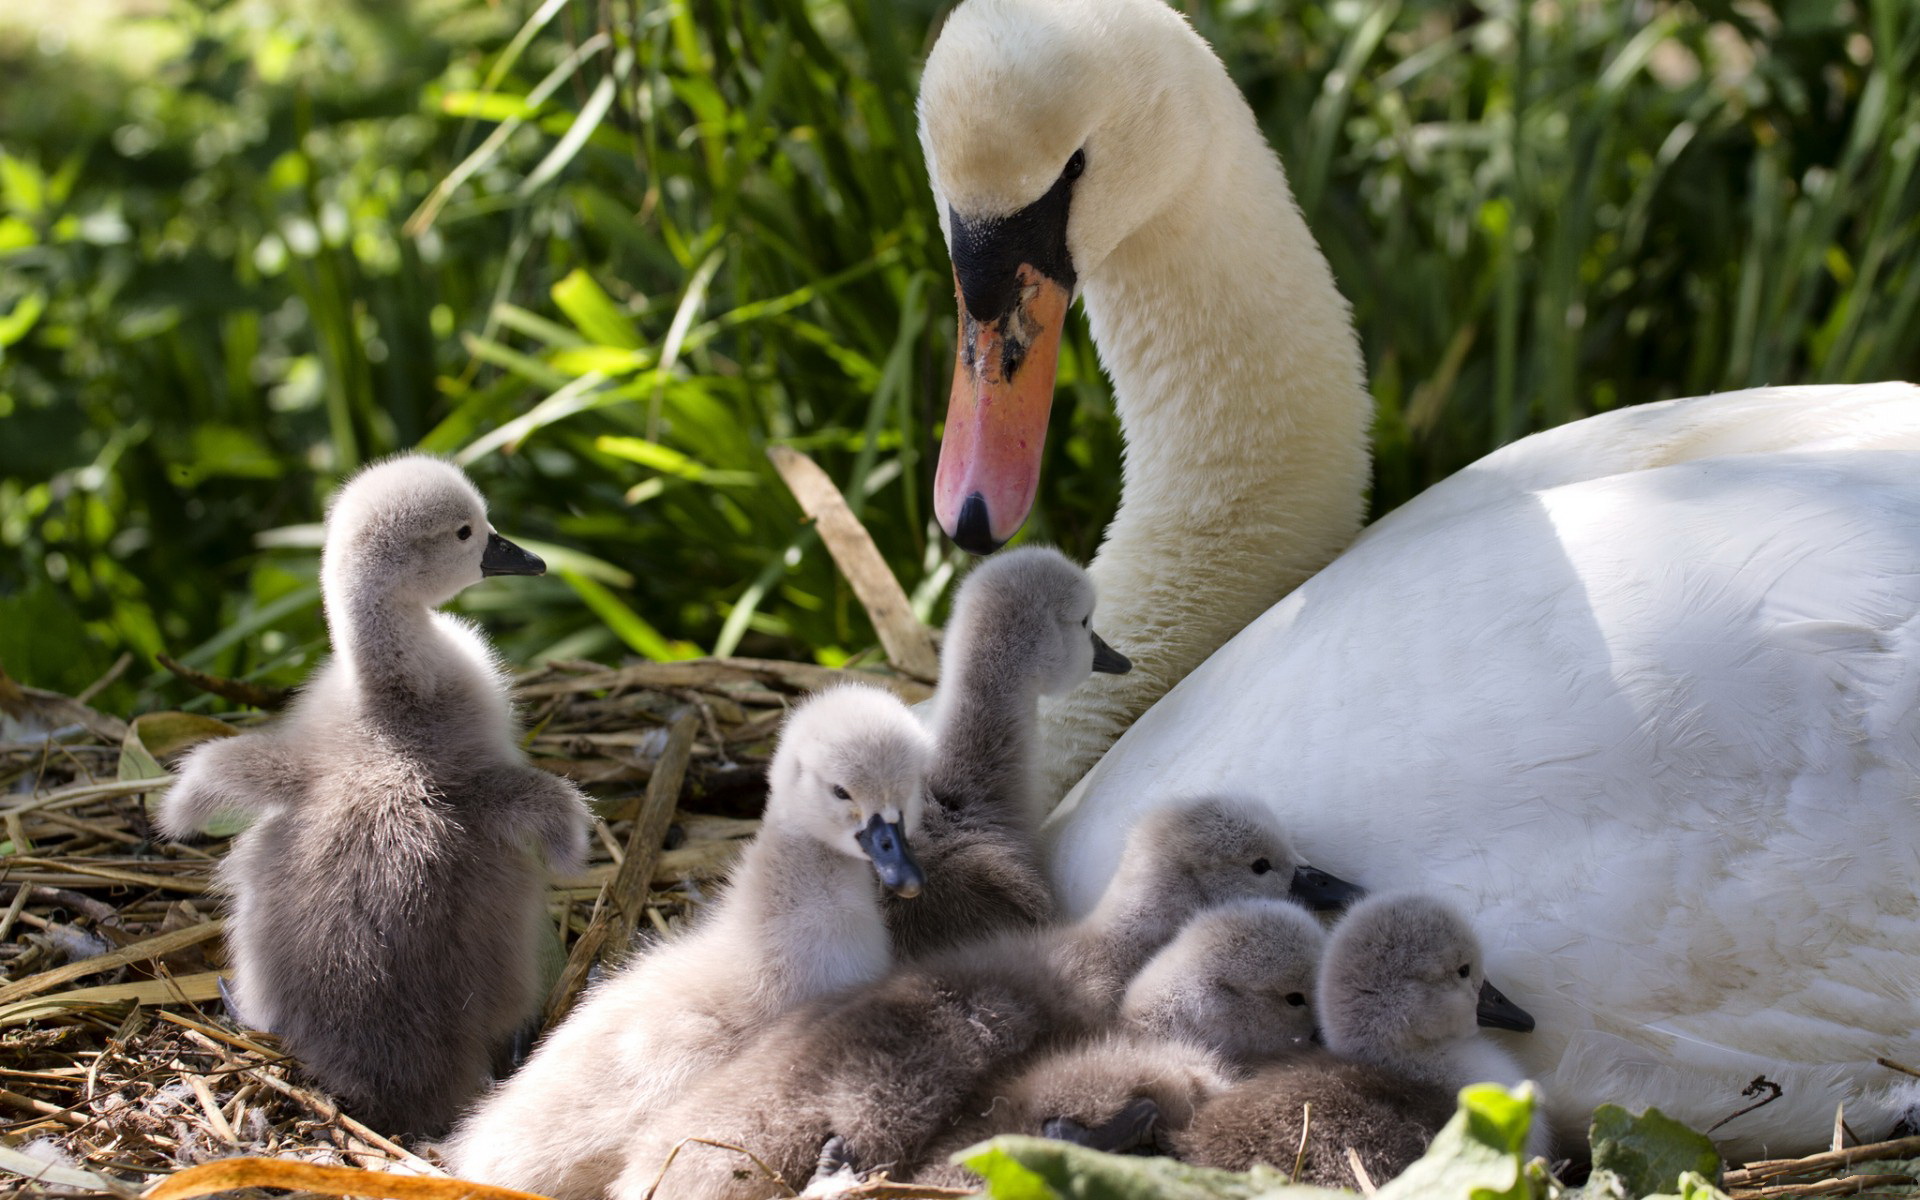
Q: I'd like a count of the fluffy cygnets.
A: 6